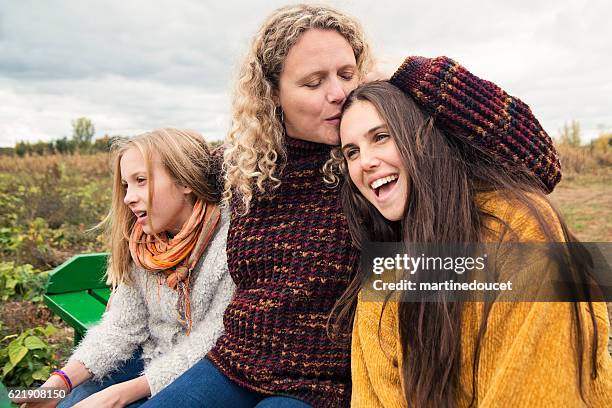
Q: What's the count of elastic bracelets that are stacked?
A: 2